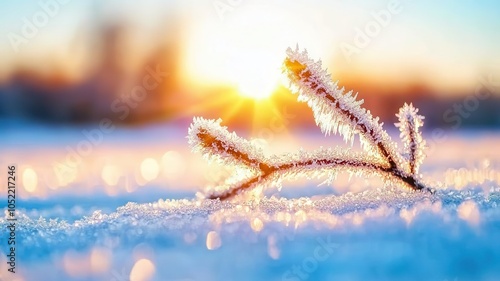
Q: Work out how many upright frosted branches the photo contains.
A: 3